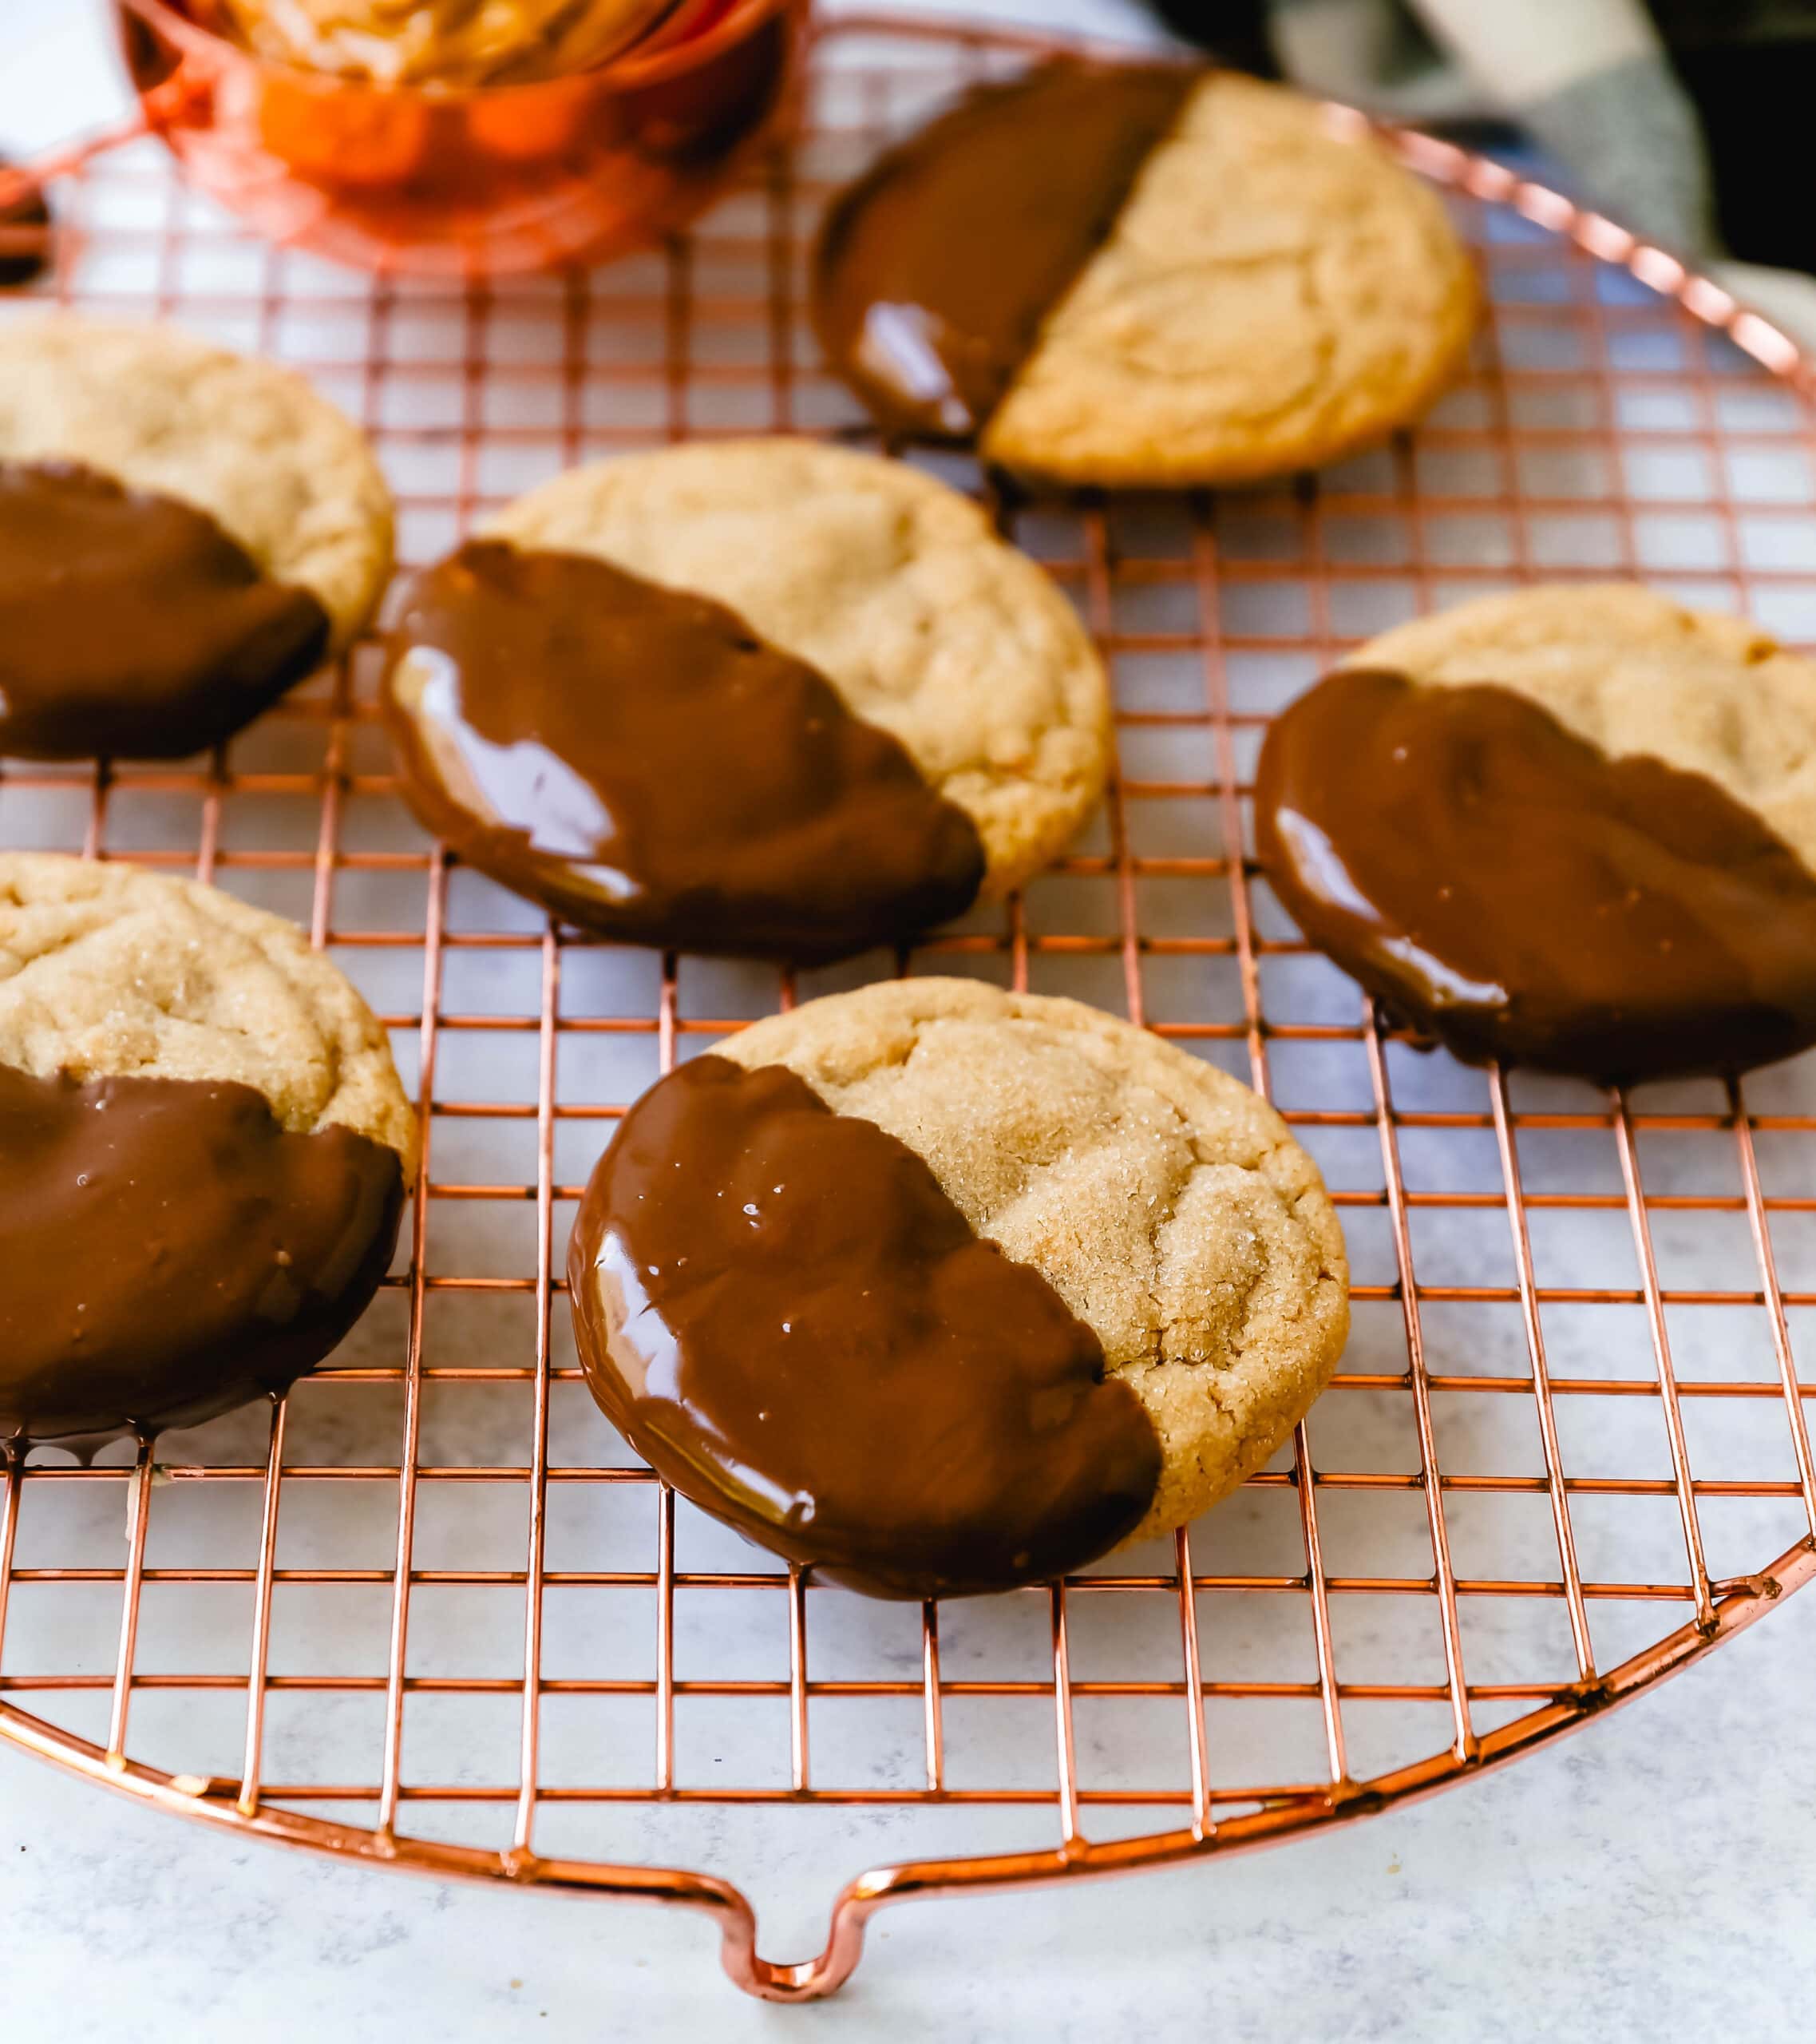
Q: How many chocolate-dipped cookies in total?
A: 6